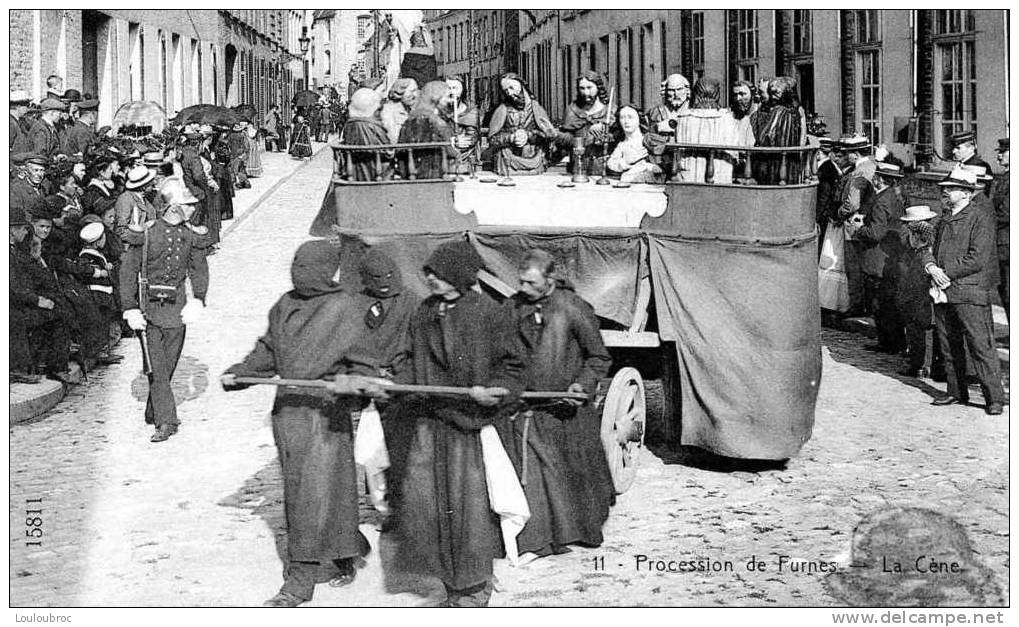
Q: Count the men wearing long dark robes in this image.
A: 4